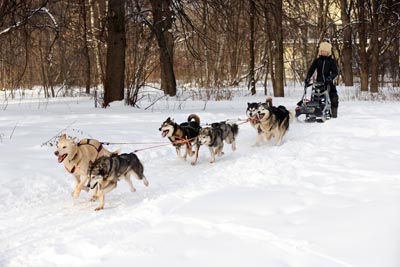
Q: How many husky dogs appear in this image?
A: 6